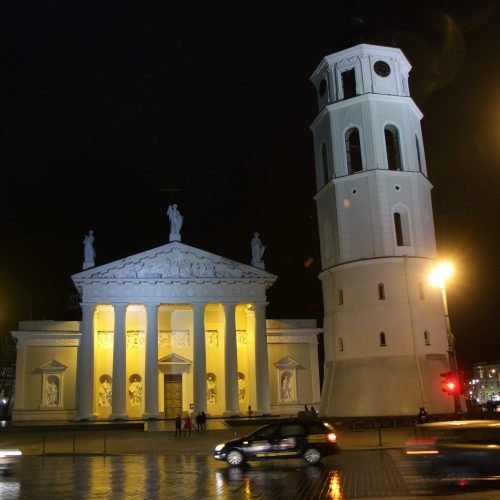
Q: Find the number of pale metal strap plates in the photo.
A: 0